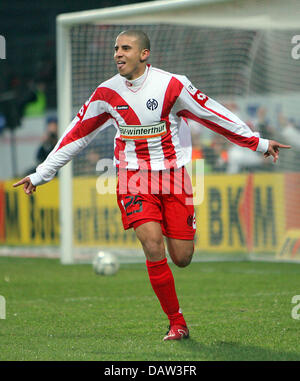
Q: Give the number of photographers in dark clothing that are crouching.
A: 1